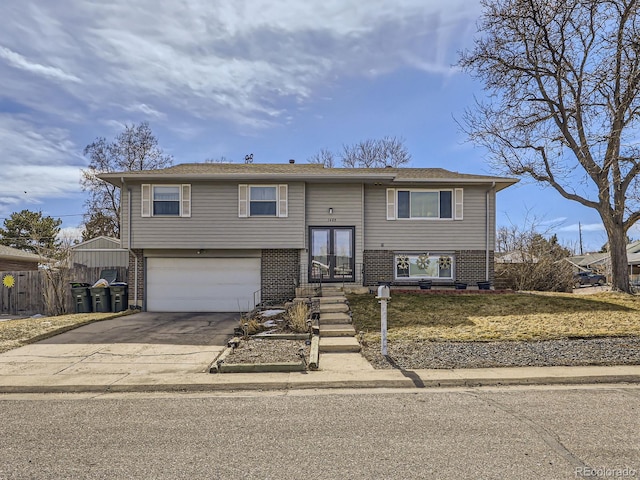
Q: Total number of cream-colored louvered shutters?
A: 6